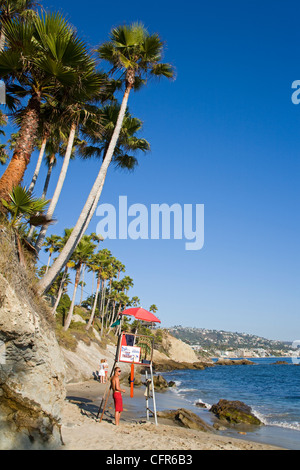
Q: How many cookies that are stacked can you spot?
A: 0